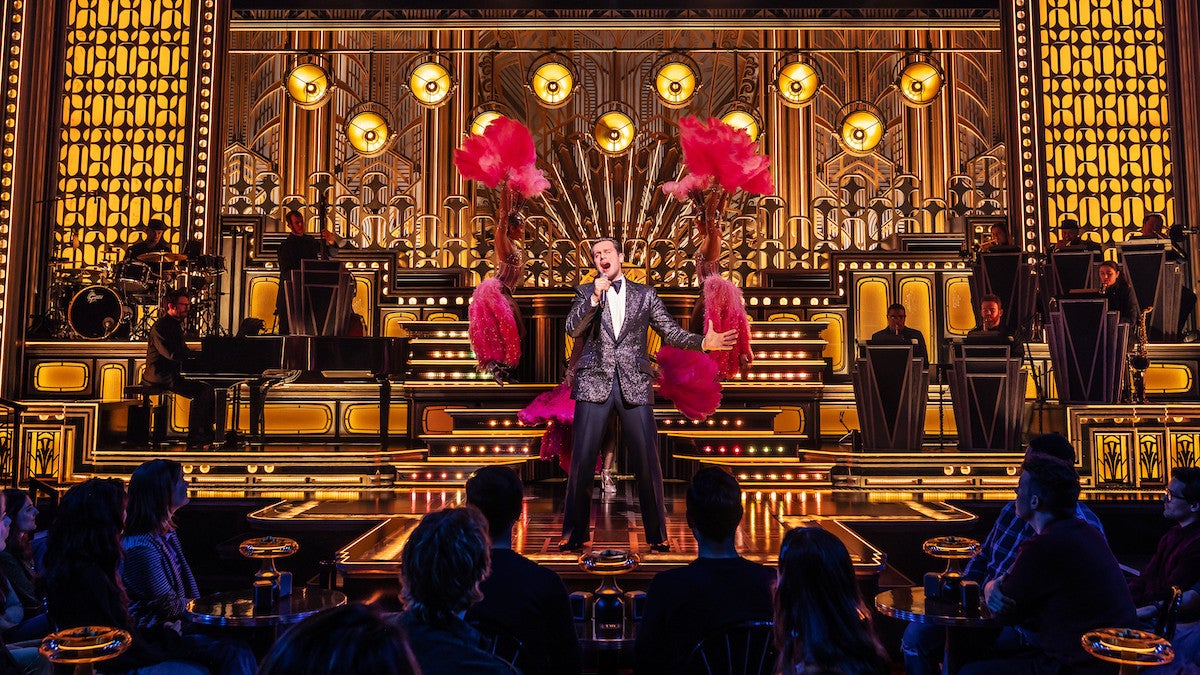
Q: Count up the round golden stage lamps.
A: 11